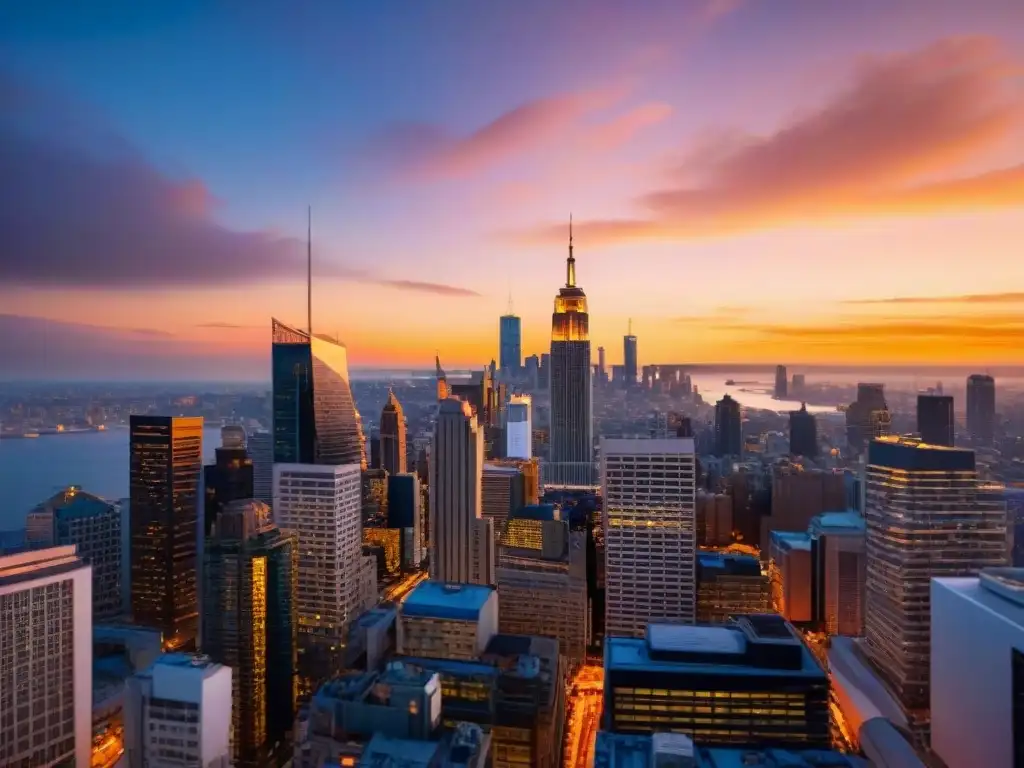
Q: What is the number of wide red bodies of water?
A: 0